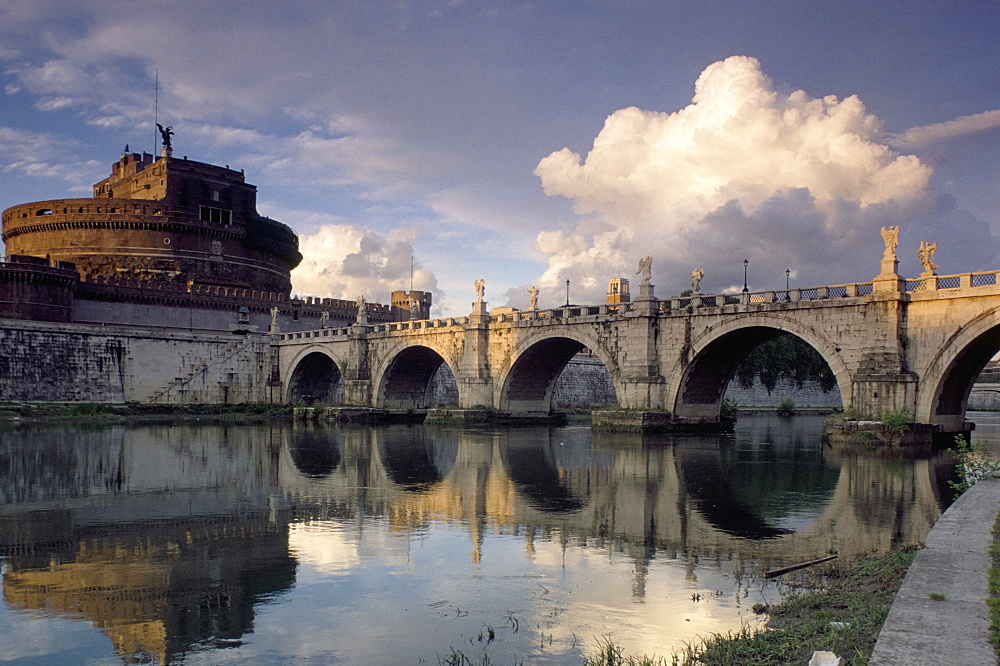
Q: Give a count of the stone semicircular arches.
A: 5